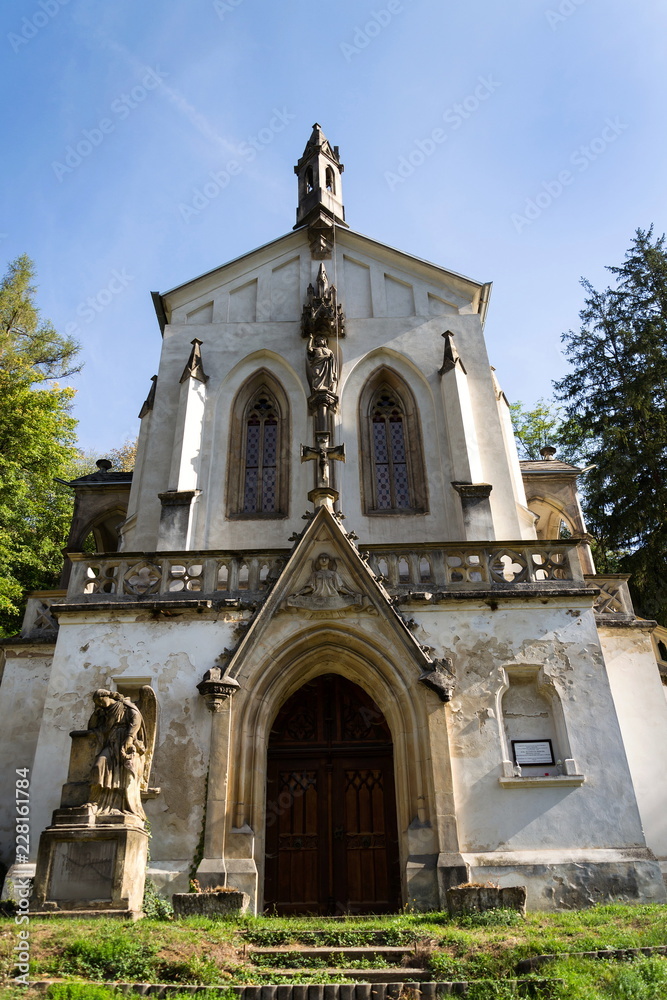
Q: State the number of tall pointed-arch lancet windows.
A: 2